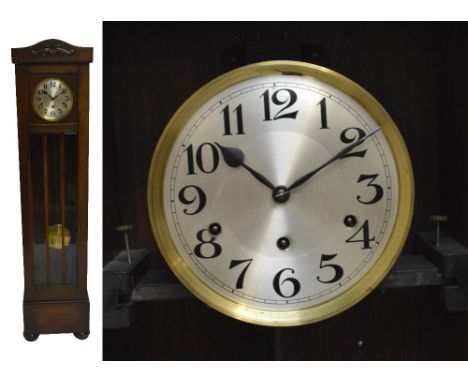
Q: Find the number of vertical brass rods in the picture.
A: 2